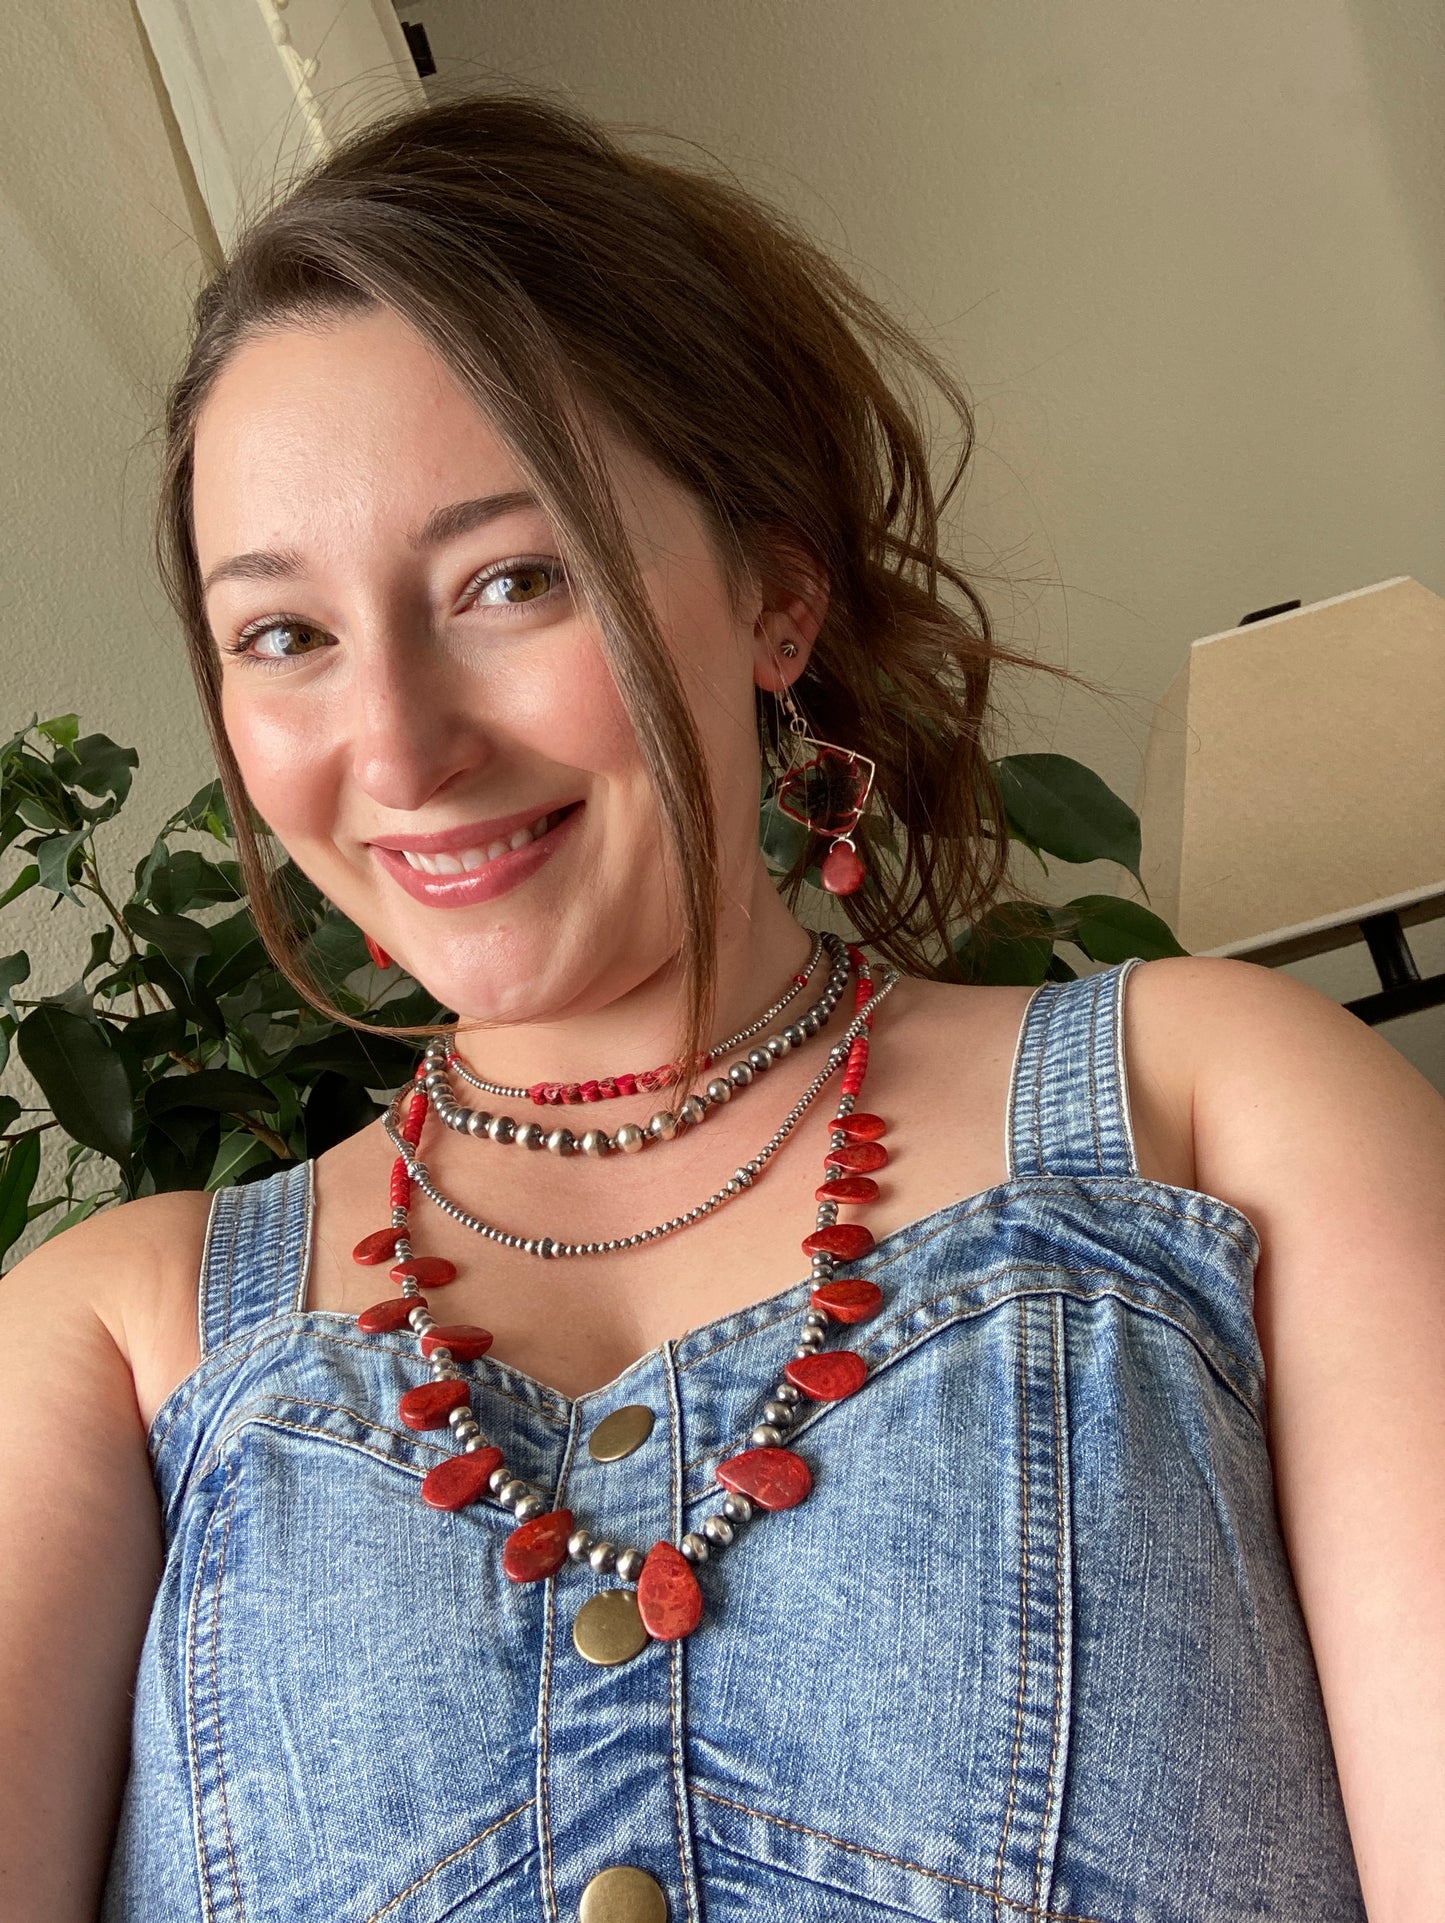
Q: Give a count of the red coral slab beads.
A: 15